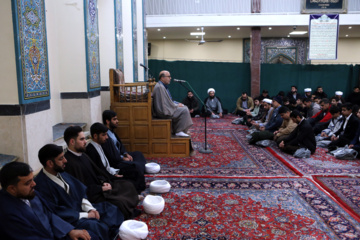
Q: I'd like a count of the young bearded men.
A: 5